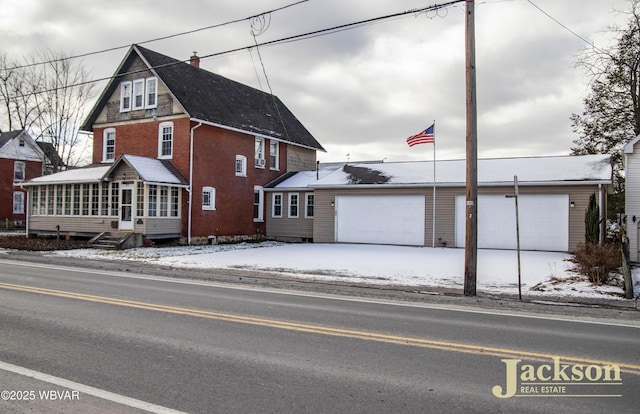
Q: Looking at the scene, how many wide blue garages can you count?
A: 0